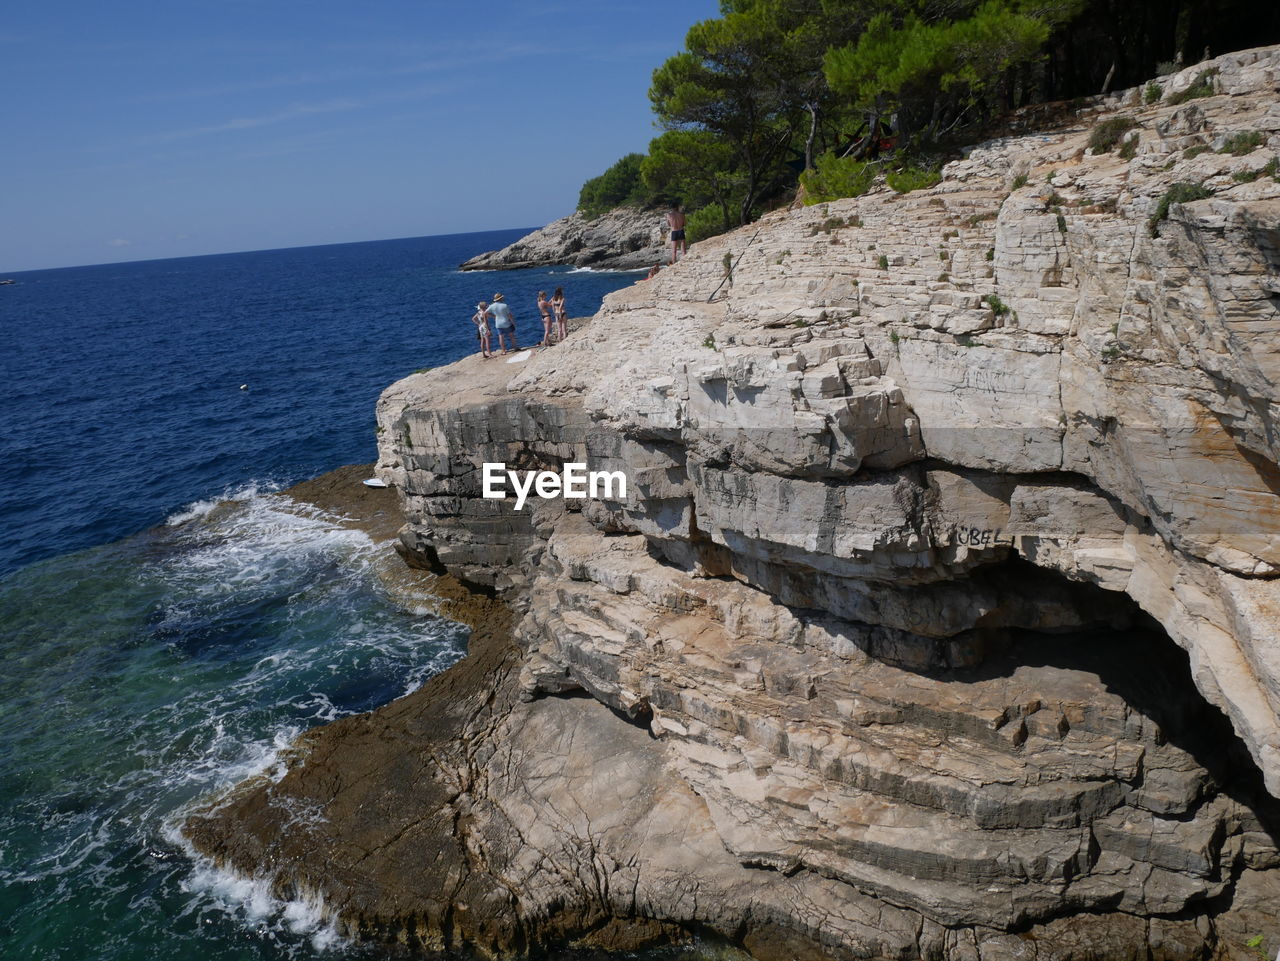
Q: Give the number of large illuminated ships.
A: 0